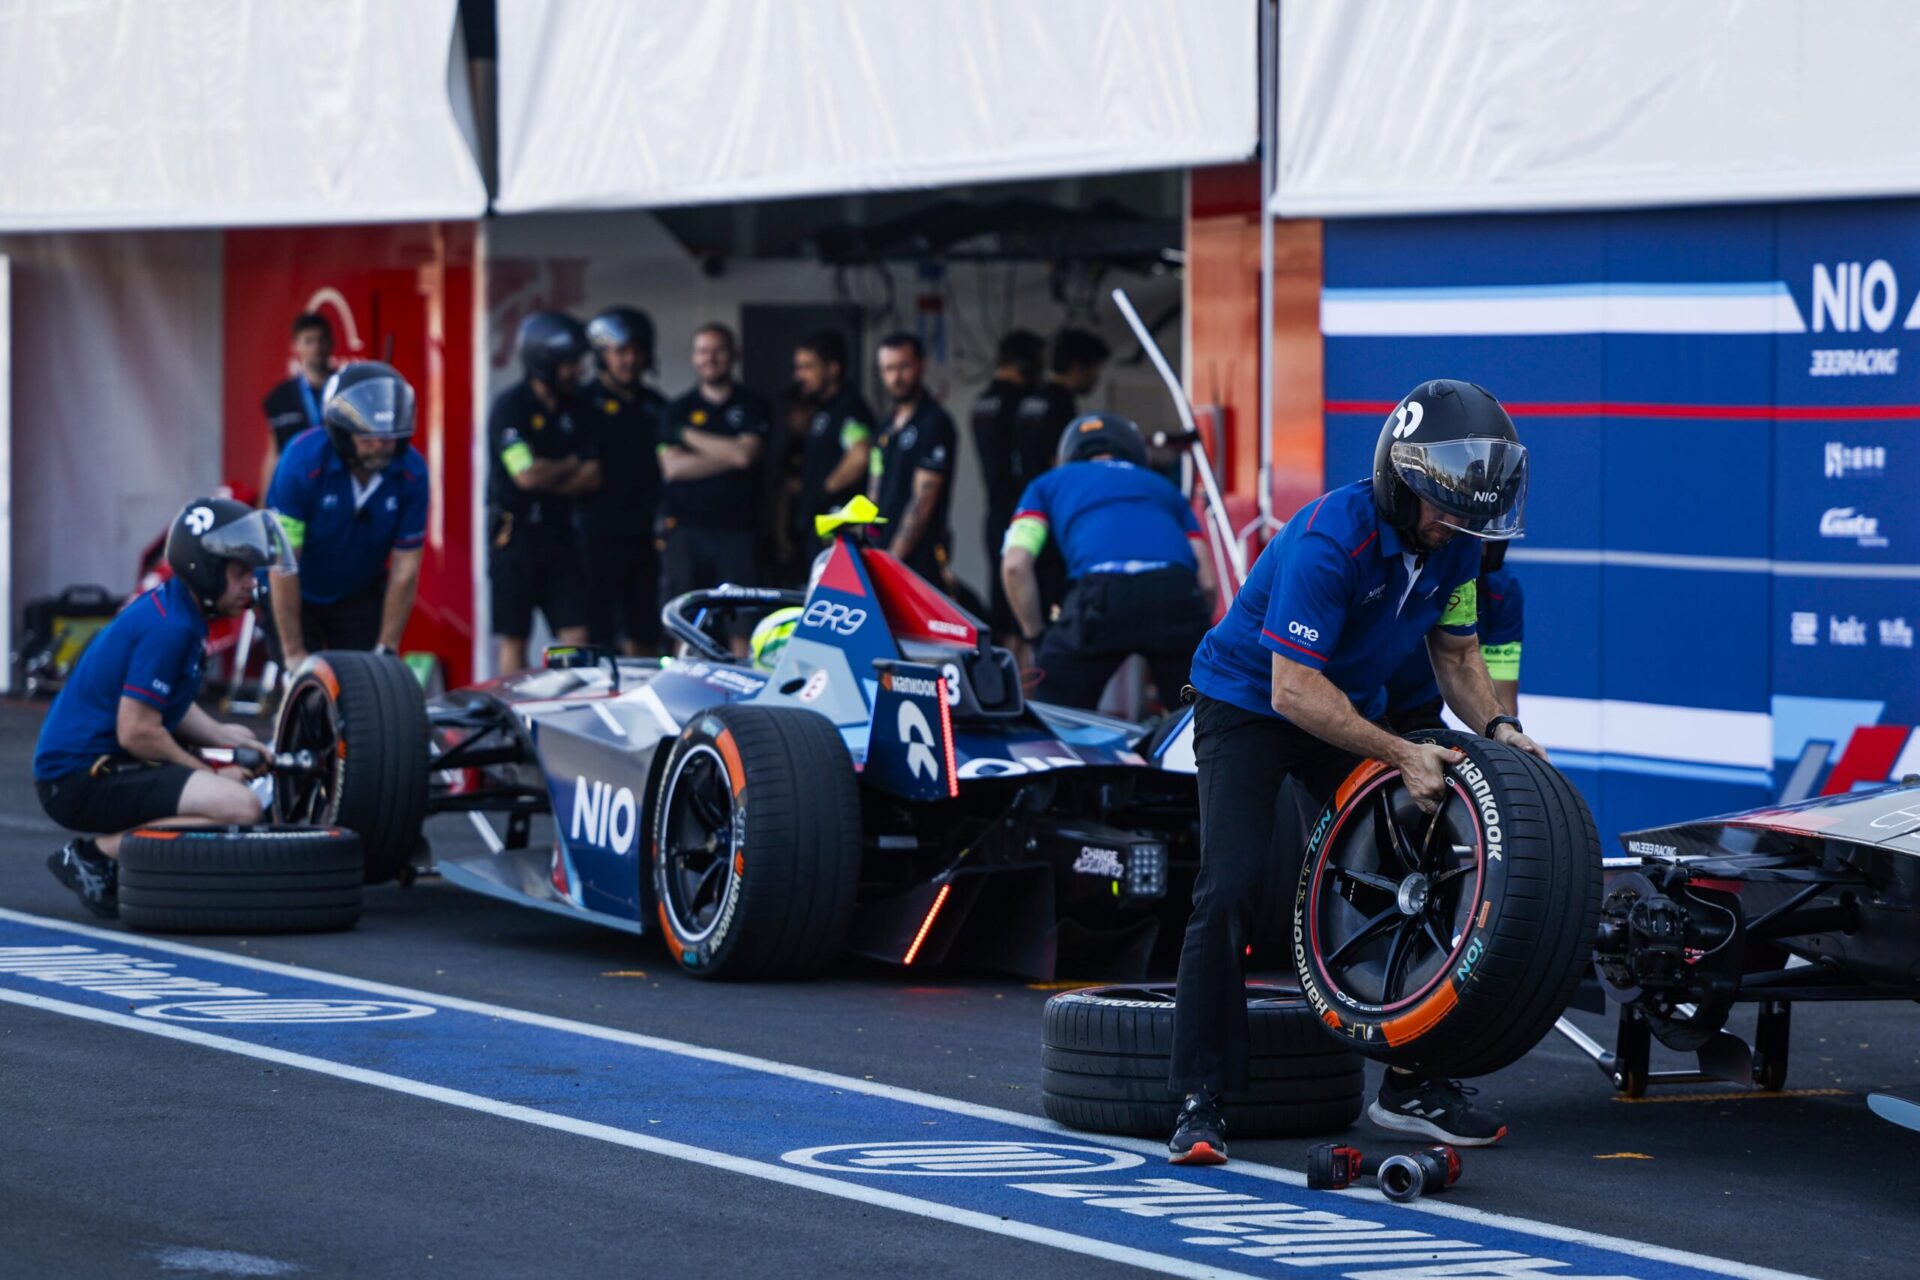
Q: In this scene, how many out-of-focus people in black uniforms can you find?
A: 8